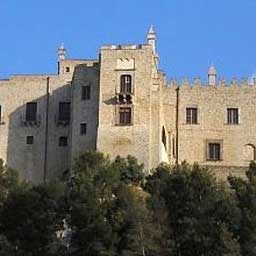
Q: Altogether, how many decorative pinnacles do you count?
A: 3